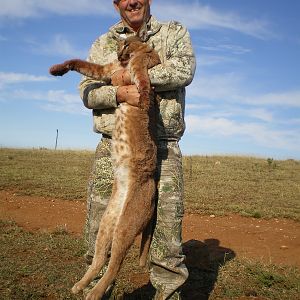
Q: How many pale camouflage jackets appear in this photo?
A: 1